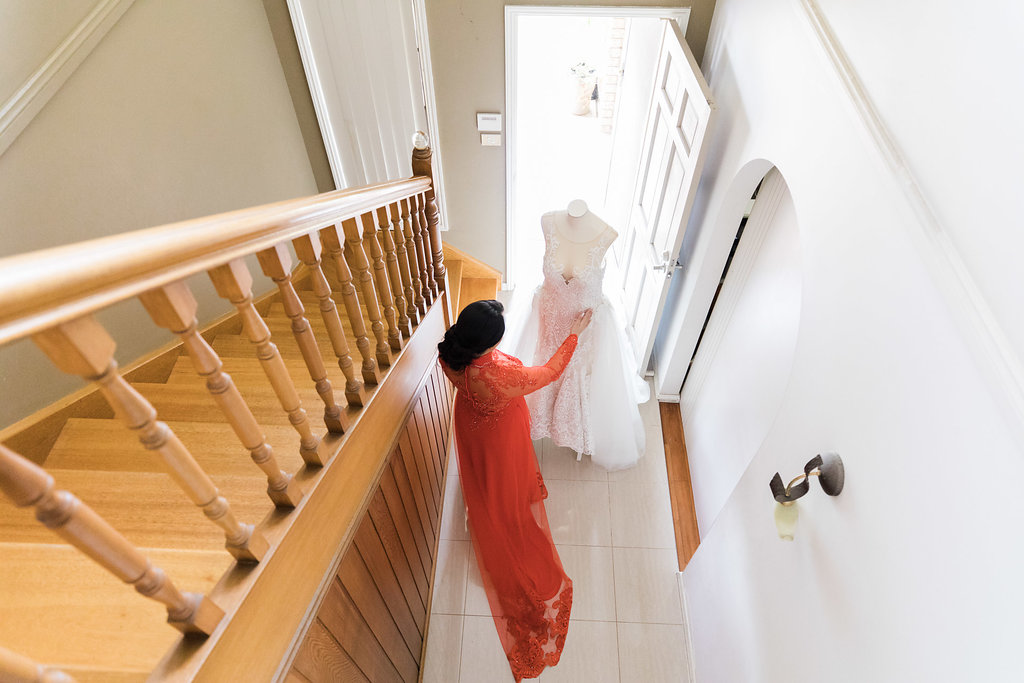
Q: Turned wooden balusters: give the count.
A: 15